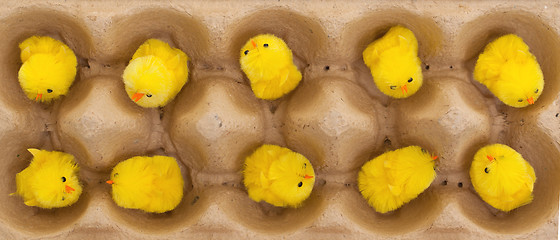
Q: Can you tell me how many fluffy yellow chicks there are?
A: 10